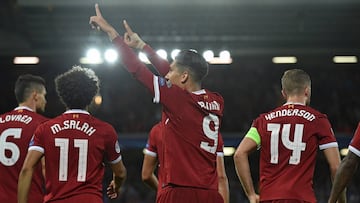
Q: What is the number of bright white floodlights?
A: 7